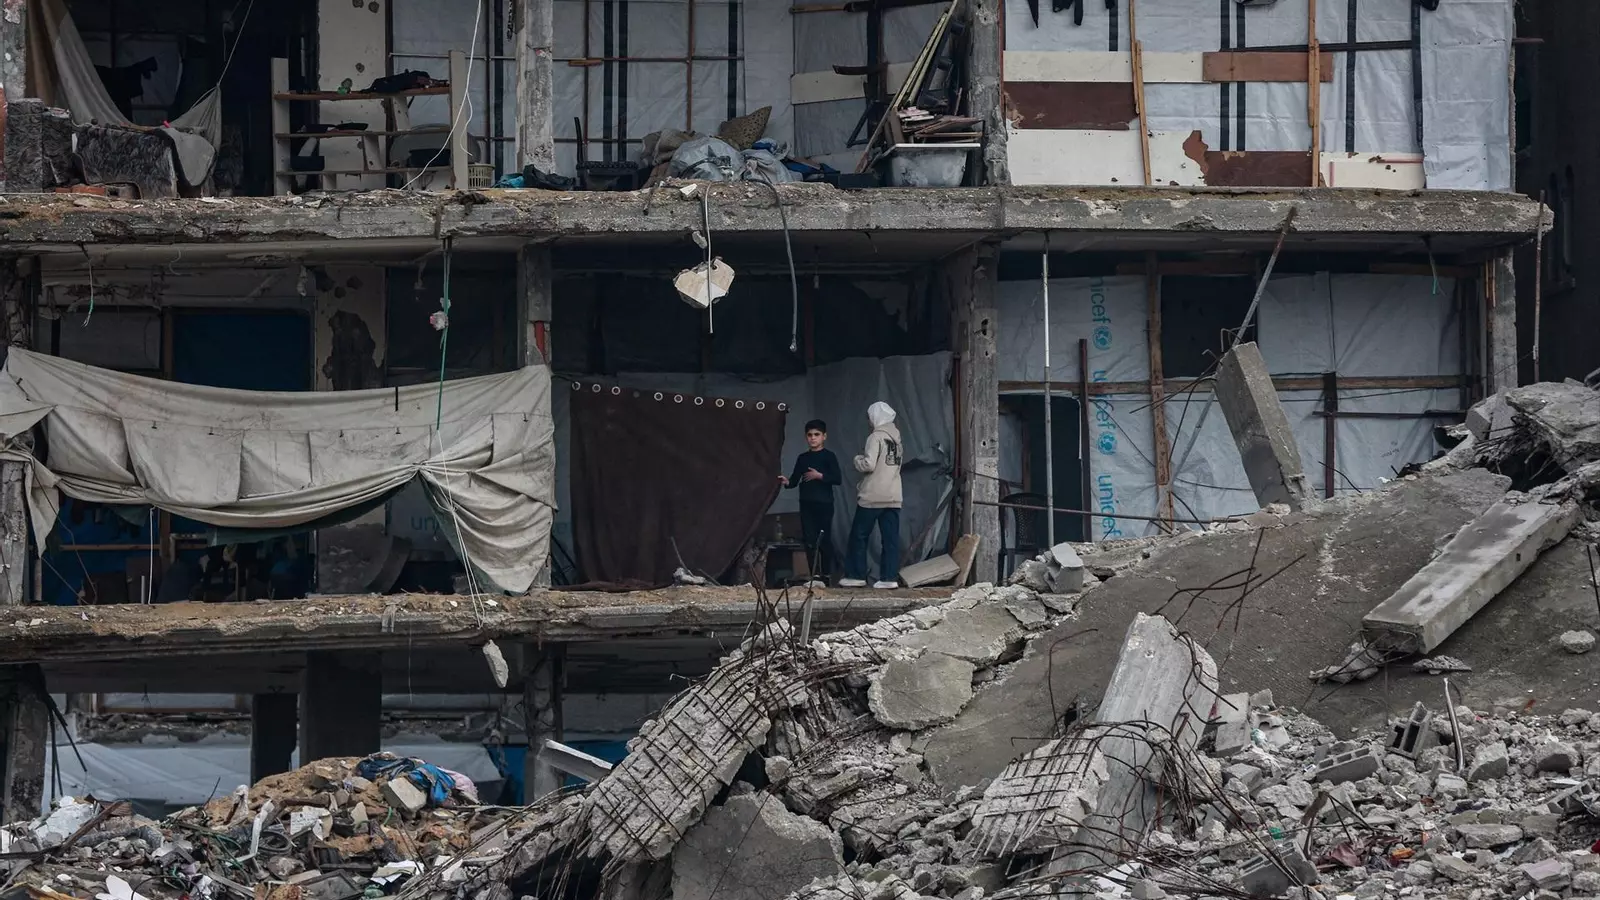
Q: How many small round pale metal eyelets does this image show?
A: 10